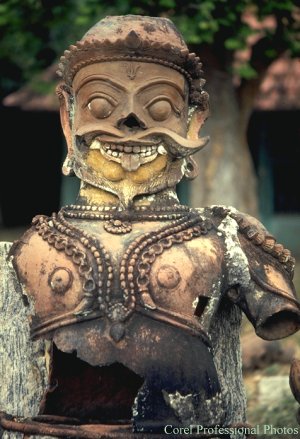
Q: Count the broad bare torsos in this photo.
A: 1